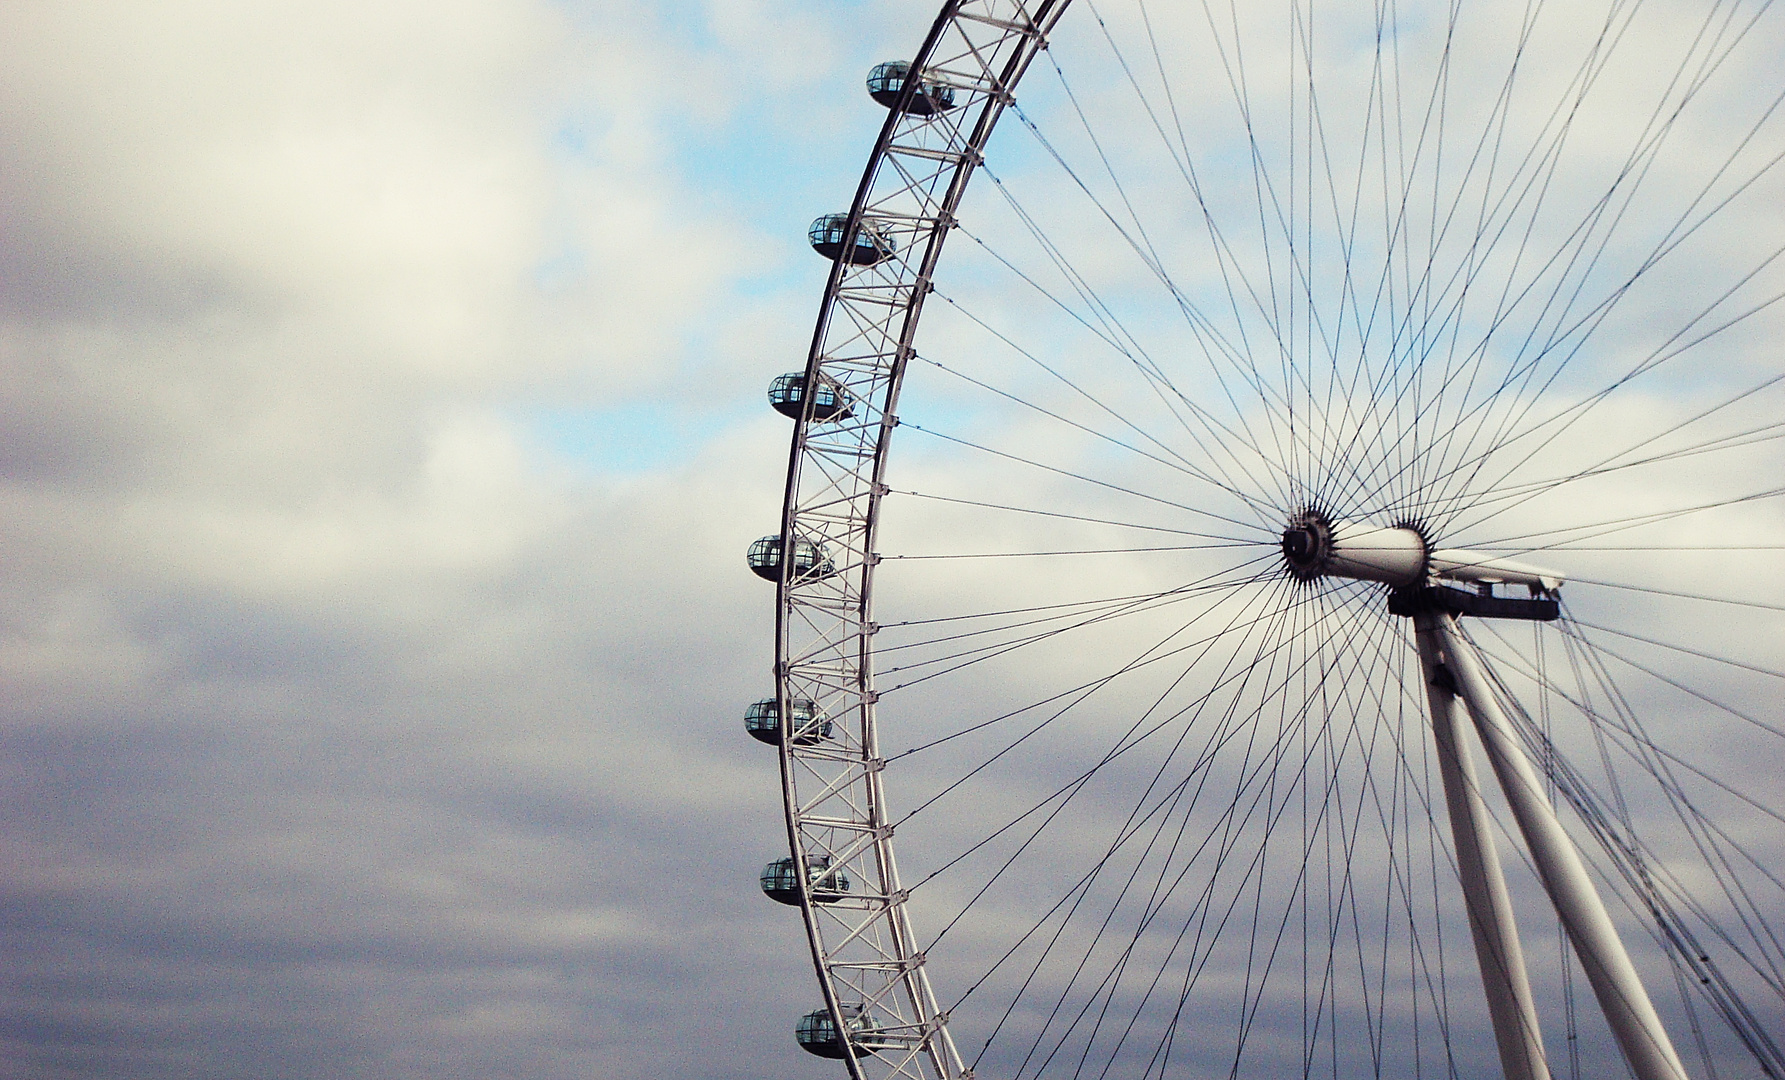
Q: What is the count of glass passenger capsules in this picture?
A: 7